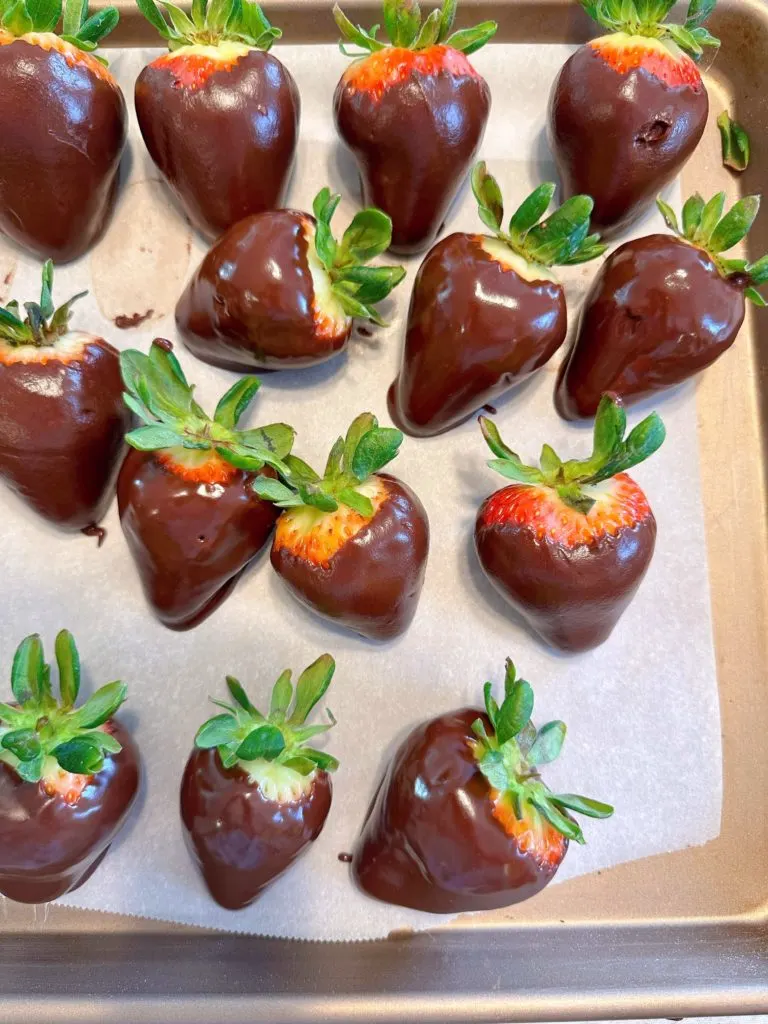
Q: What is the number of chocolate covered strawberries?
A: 14